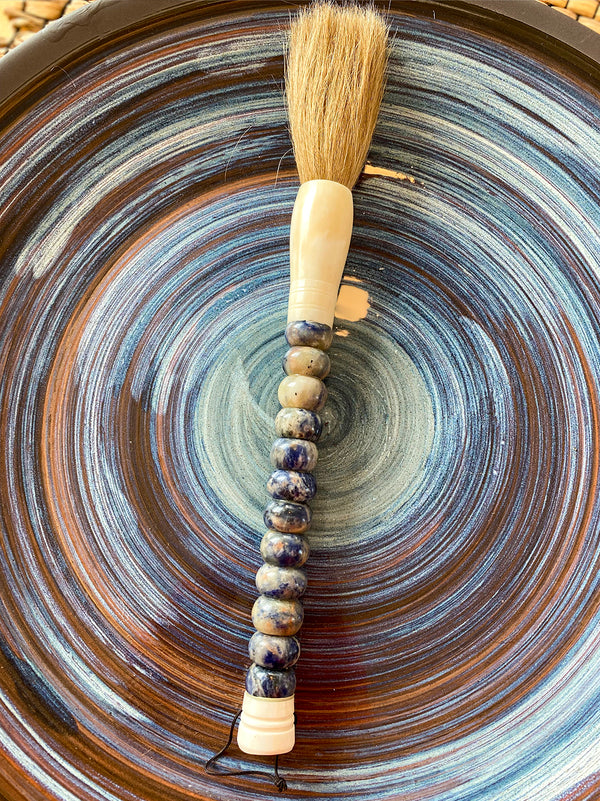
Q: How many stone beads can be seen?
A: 12